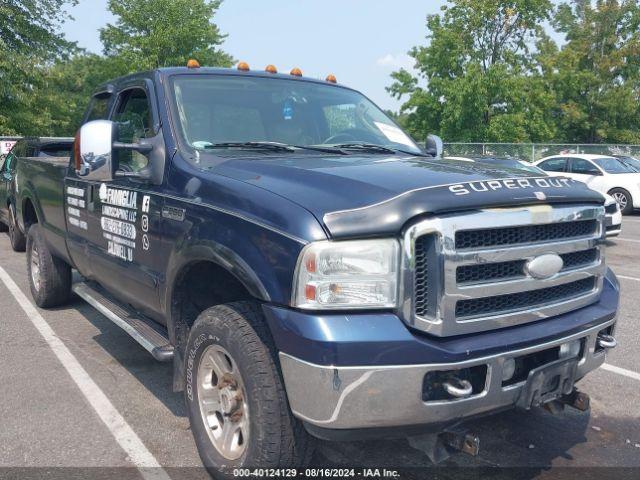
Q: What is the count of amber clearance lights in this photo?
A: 5